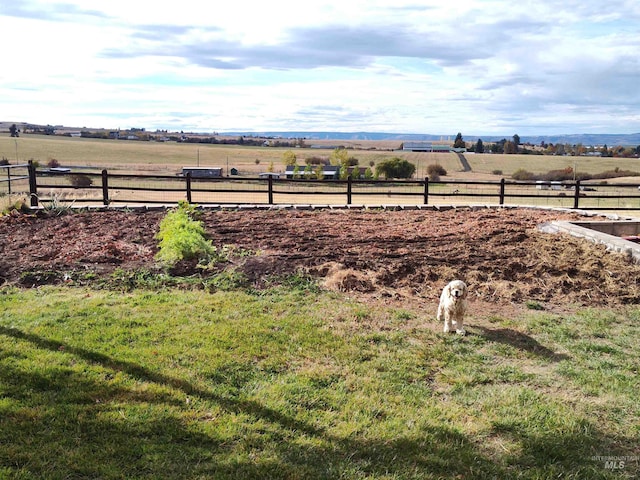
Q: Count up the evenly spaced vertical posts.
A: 8